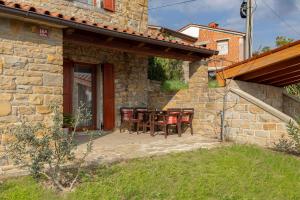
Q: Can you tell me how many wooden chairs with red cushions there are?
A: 4